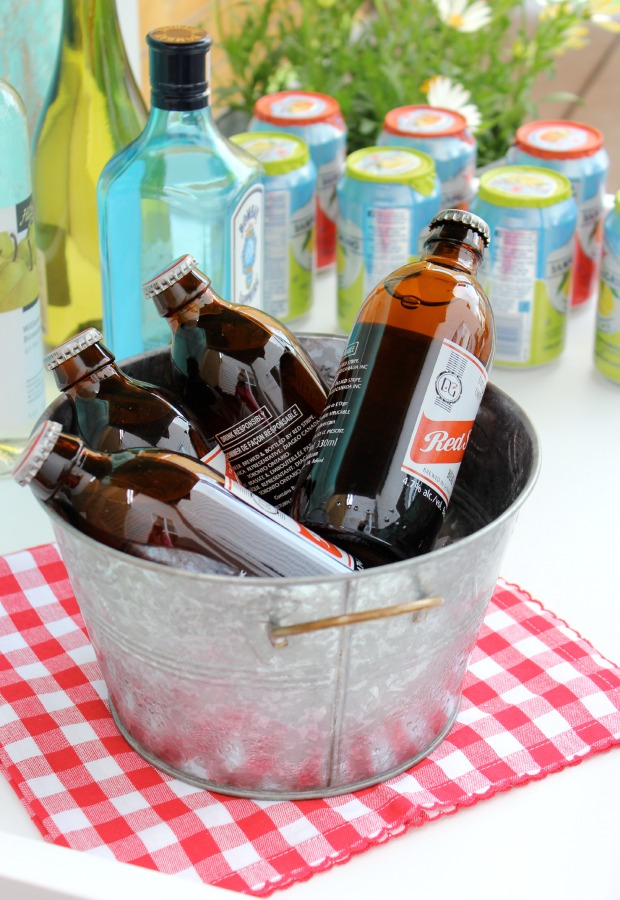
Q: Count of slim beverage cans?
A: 7